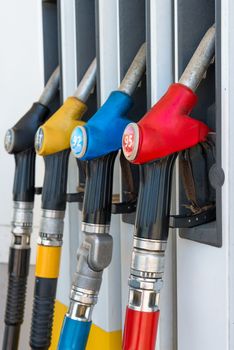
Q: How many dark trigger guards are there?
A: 4